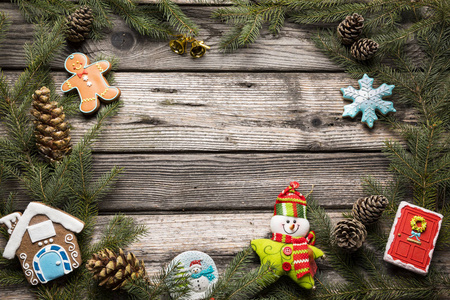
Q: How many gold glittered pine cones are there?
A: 2